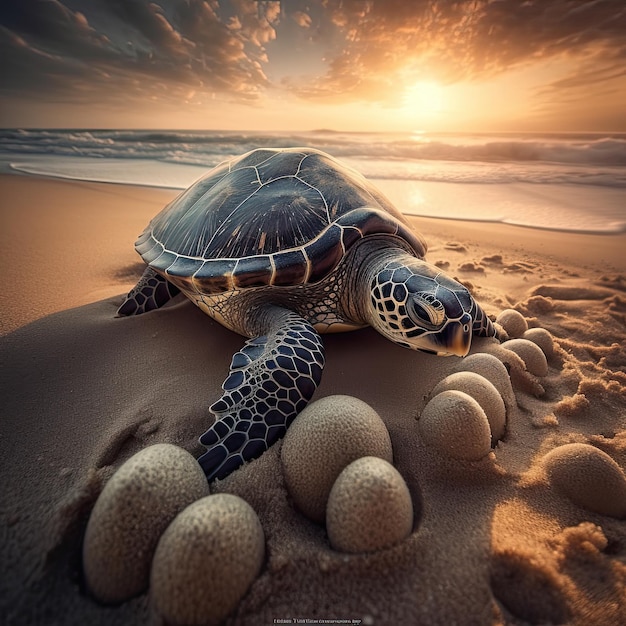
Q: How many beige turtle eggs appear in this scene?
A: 11